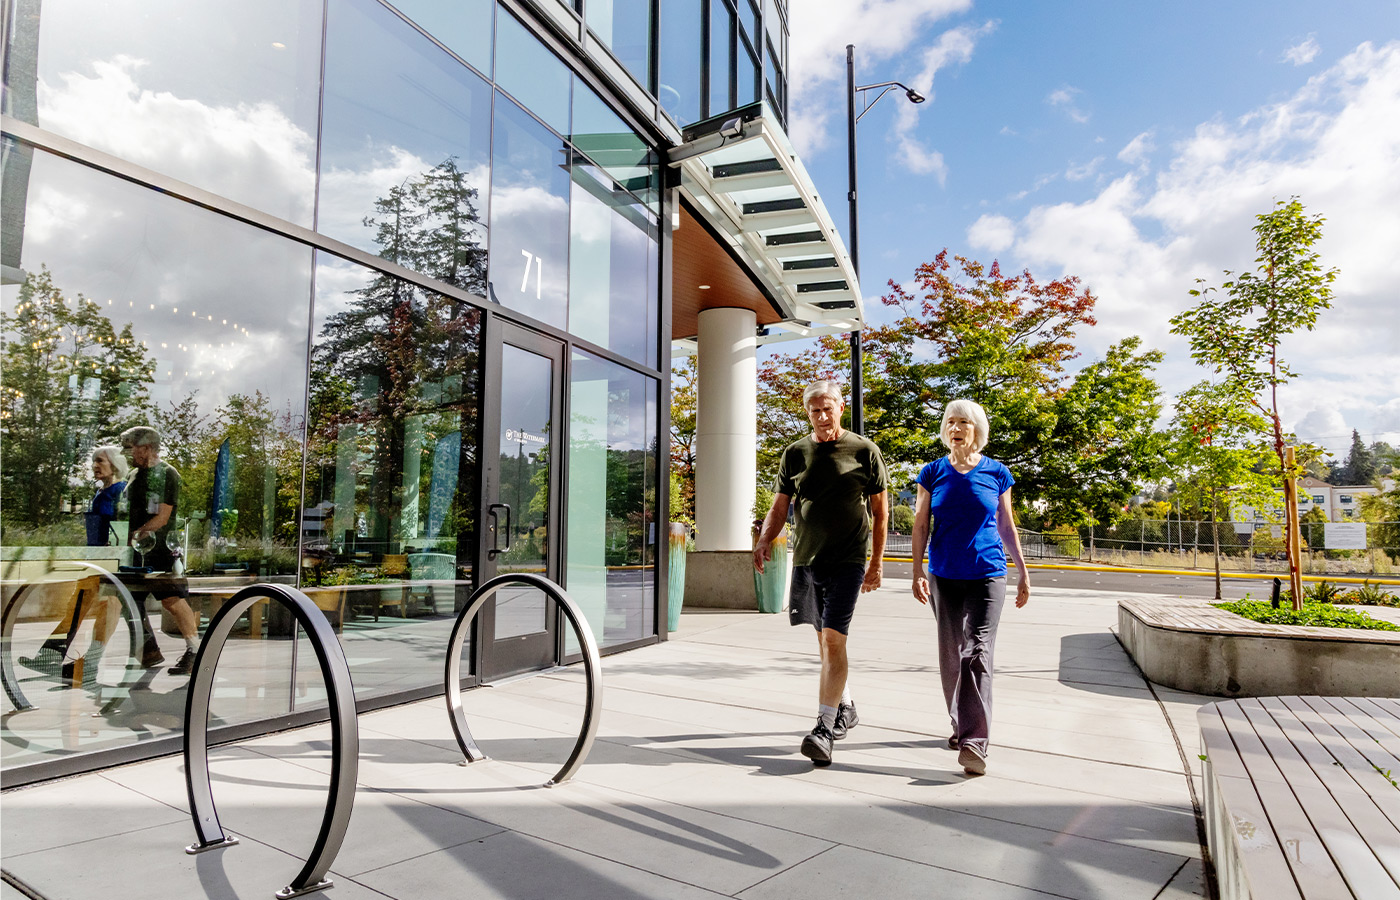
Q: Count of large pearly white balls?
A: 0